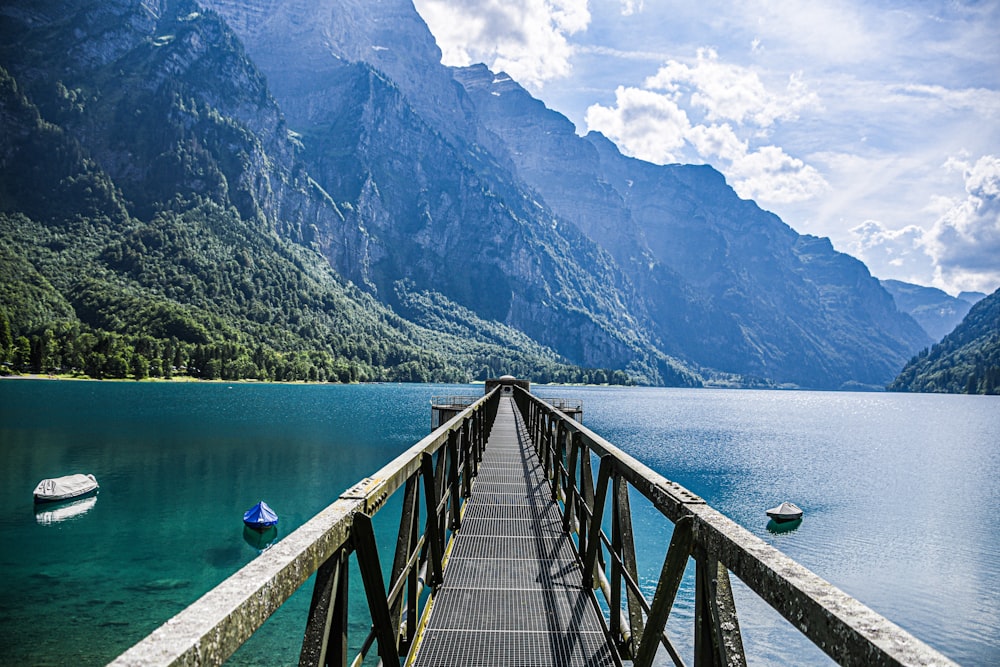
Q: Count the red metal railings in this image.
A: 0